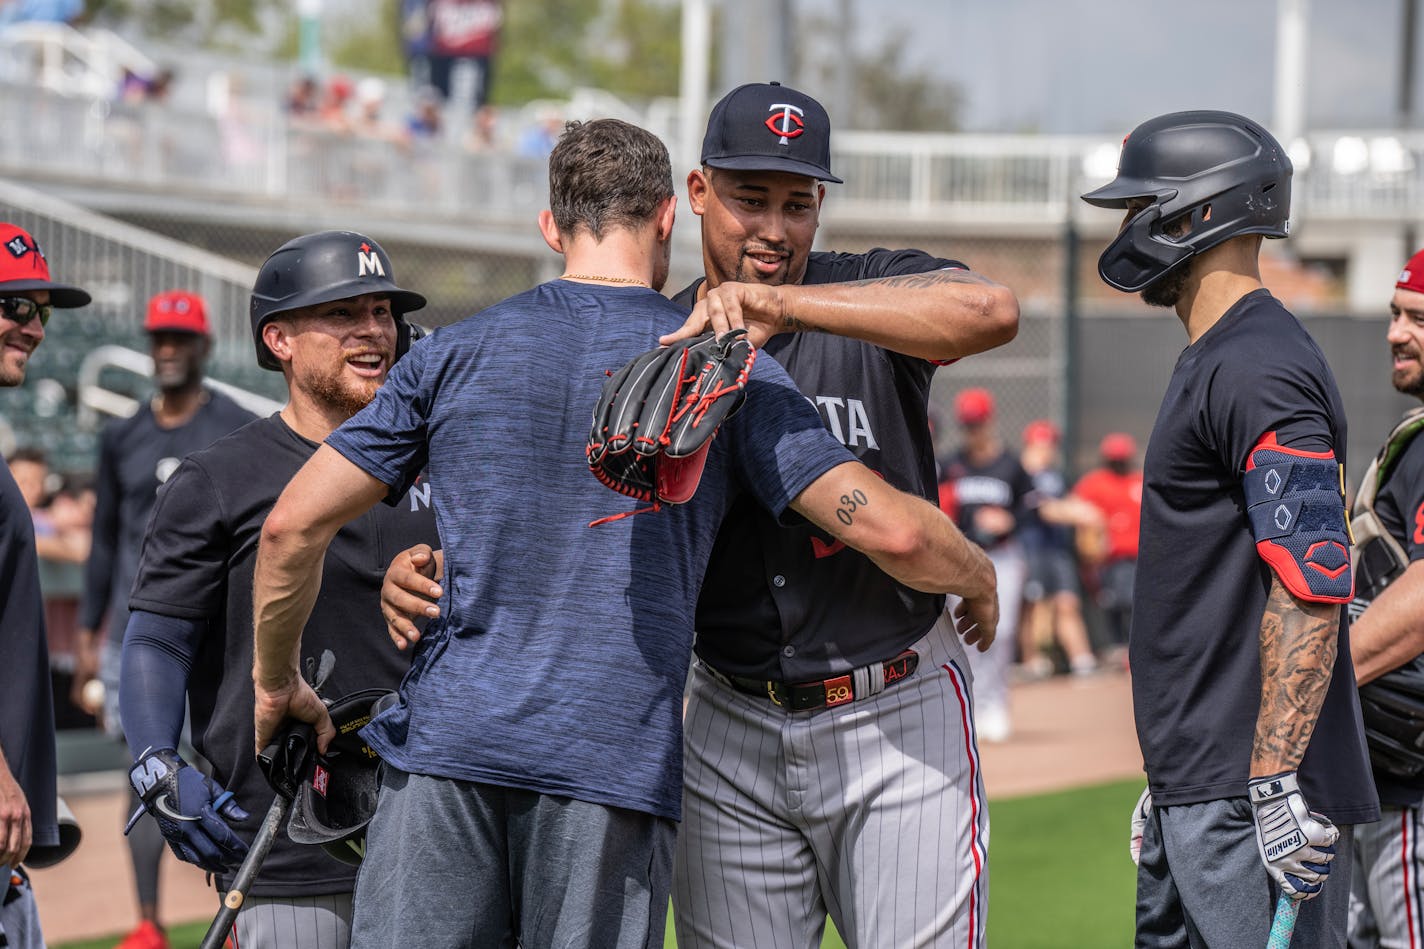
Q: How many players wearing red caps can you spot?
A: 6